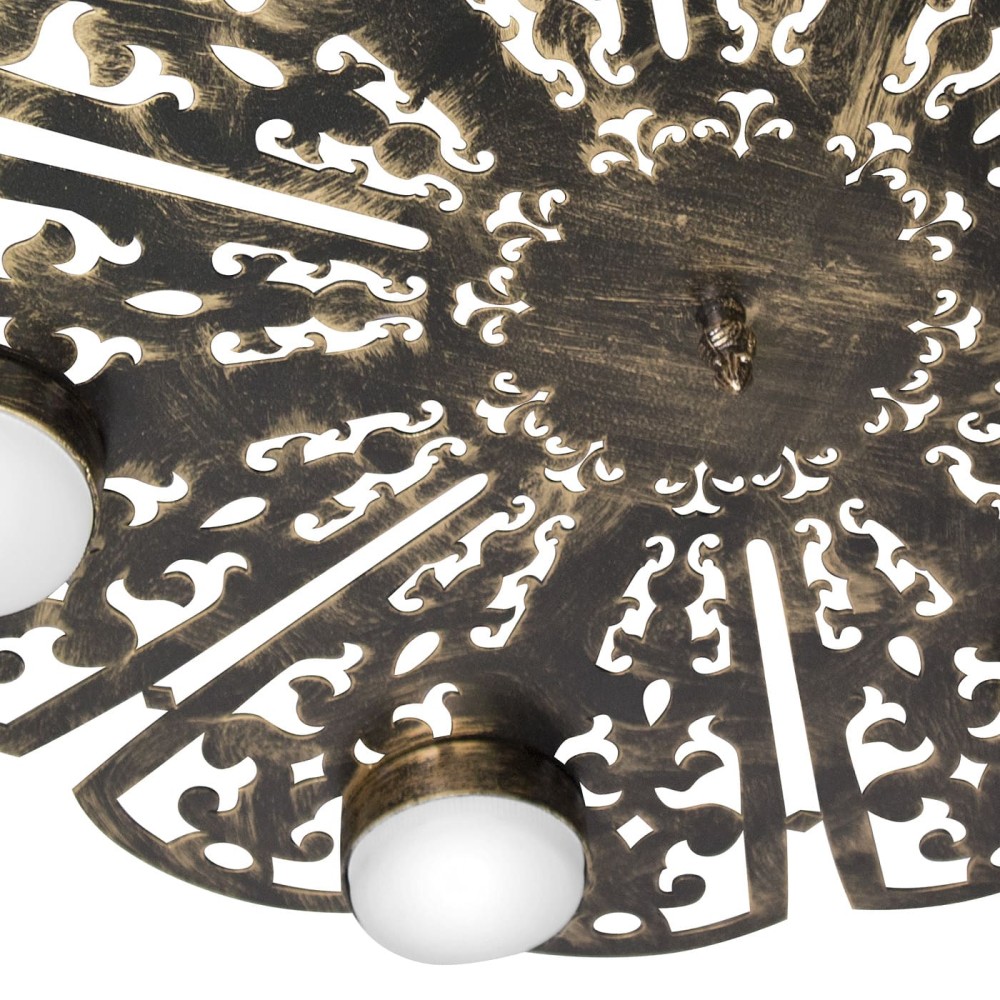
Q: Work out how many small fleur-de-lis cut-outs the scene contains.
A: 12